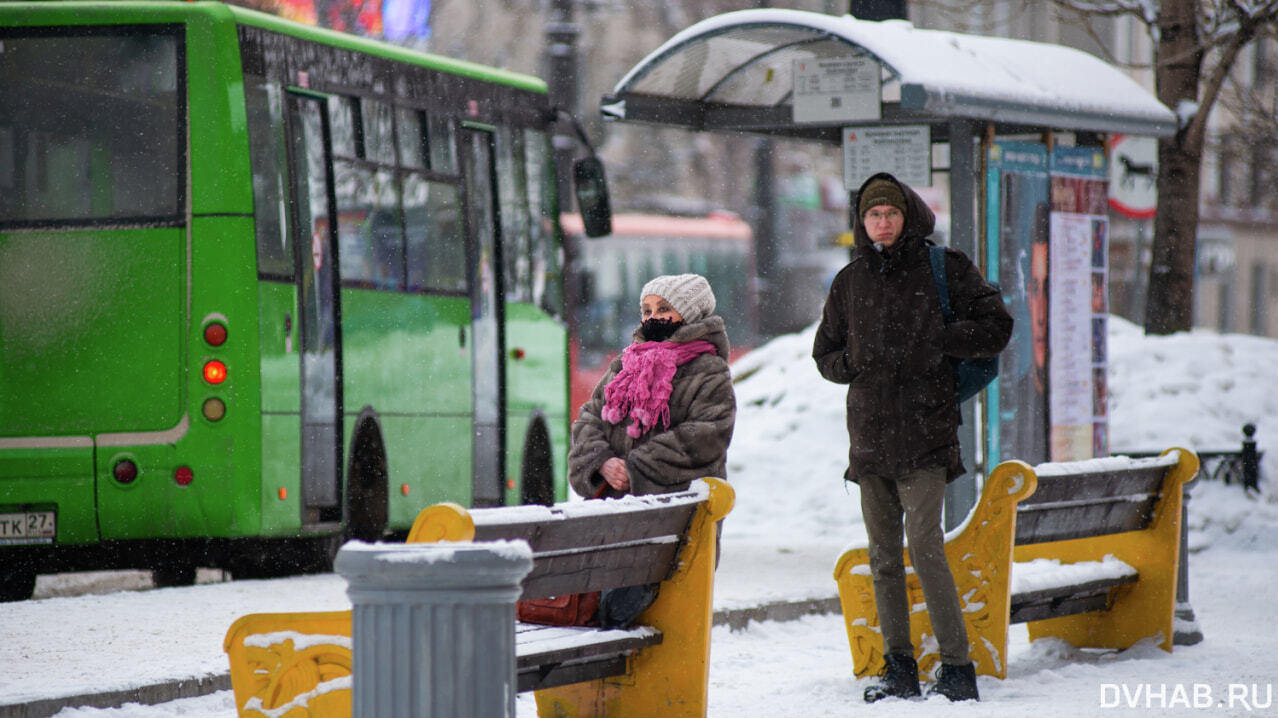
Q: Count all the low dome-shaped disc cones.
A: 0